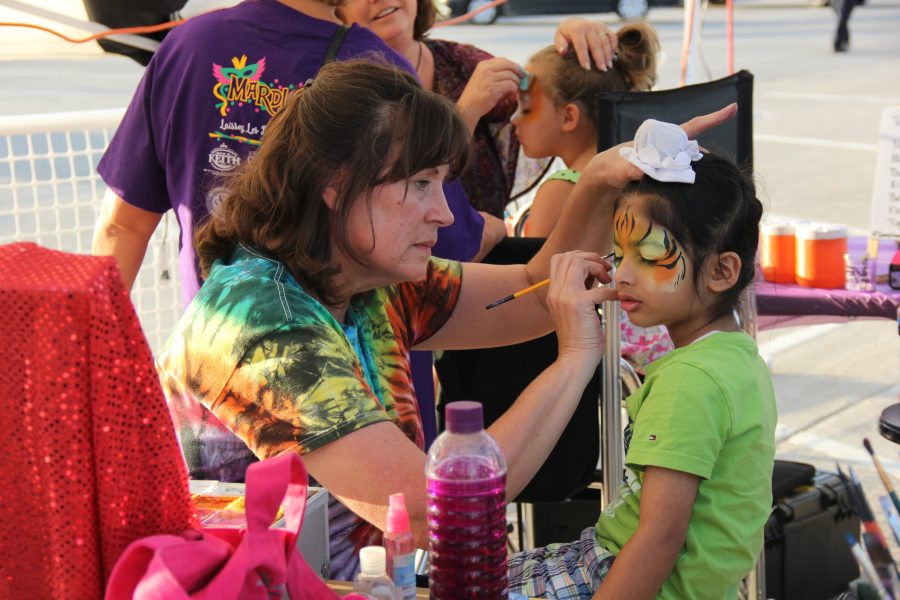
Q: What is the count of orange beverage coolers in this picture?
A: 2